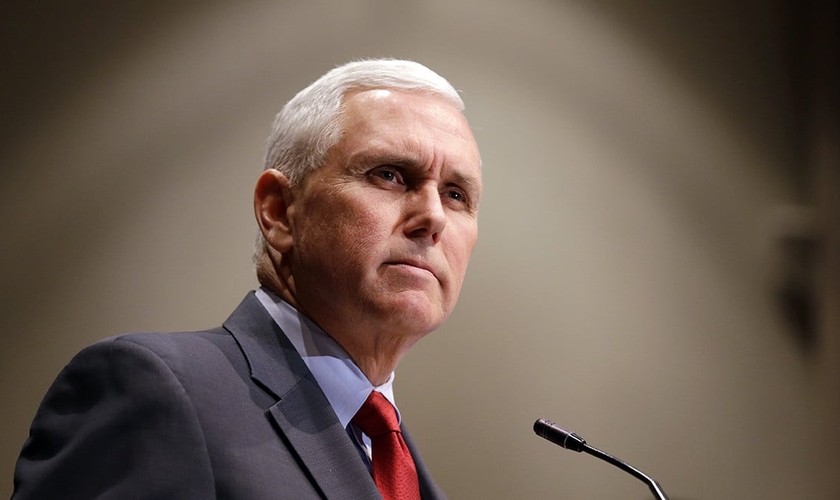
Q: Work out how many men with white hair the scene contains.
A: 1